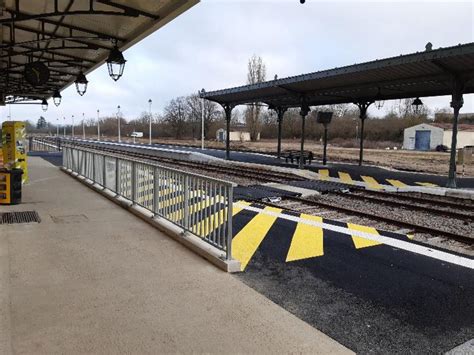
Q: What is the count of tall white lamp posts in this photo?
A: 8